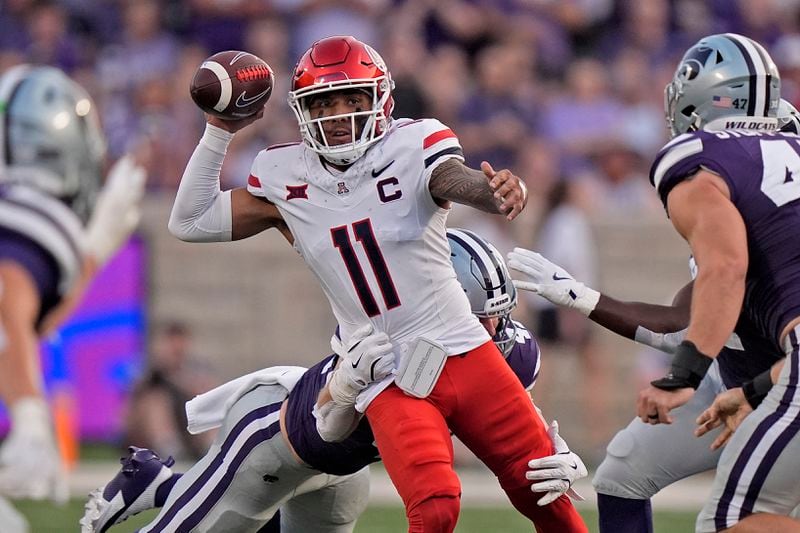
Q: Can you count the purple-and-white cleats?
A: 1